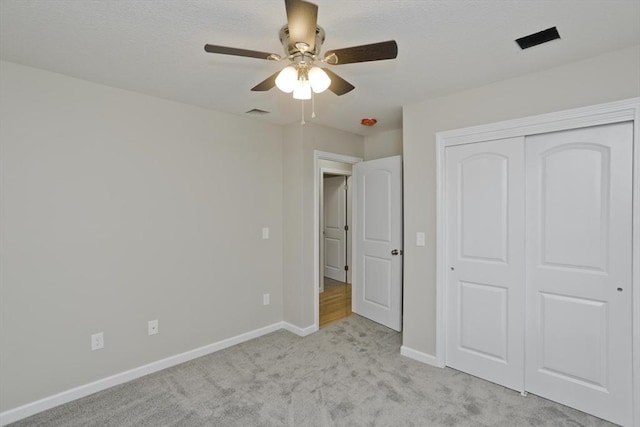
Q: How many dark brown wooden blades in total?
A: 5